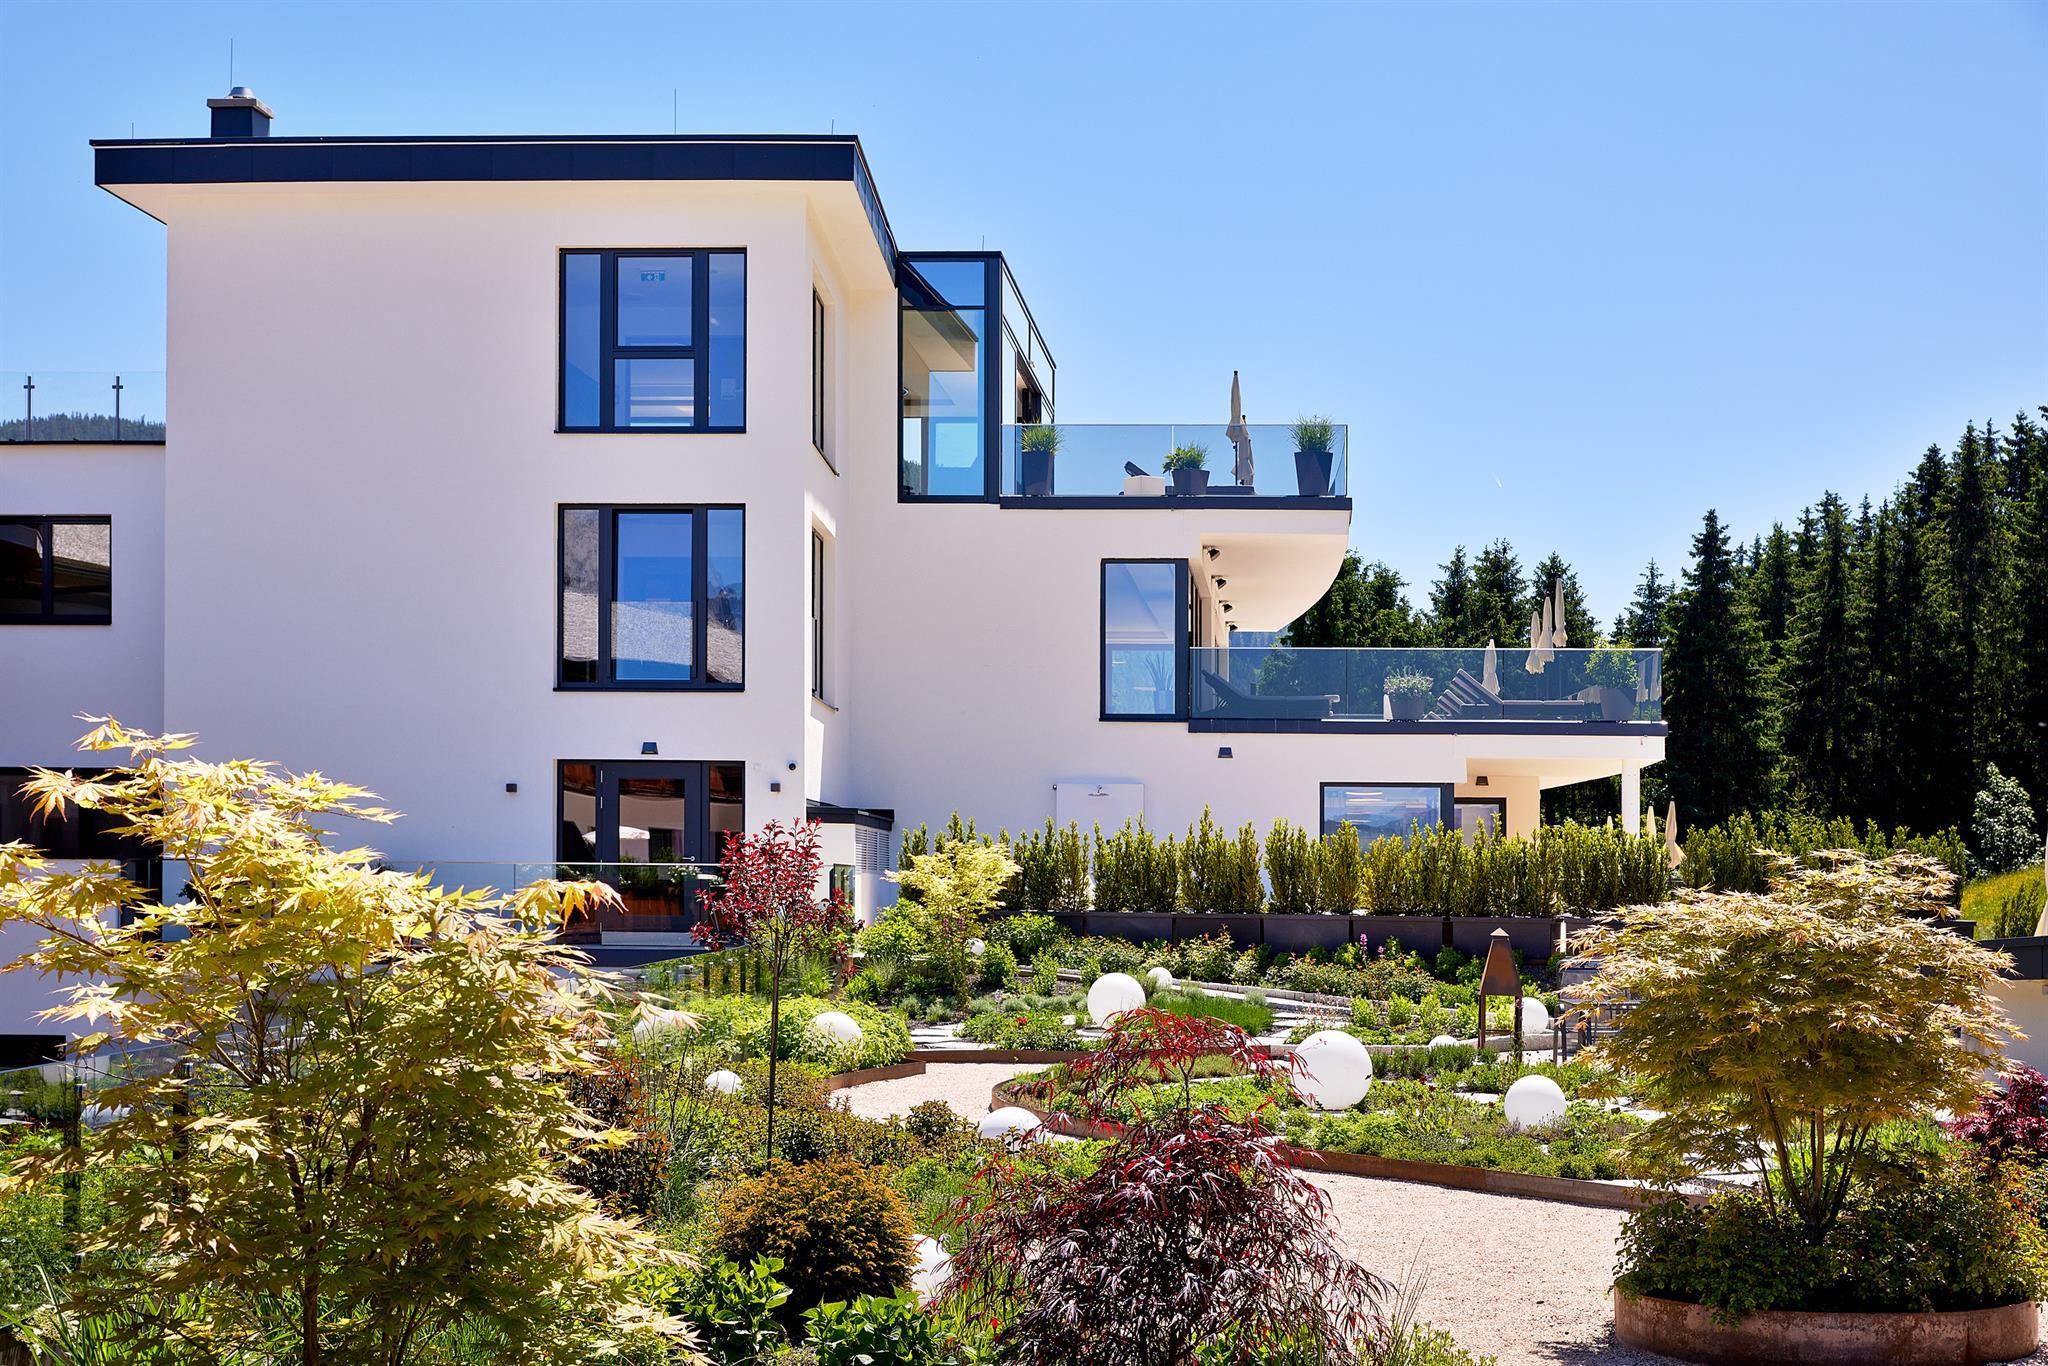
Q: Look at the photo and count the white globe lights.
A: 12